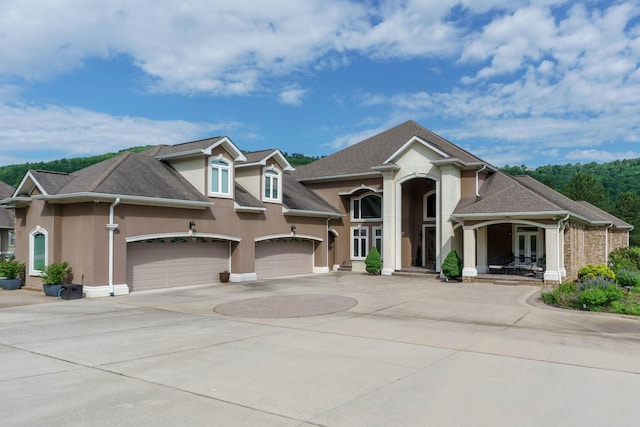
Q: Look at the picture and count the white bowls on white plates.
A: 0